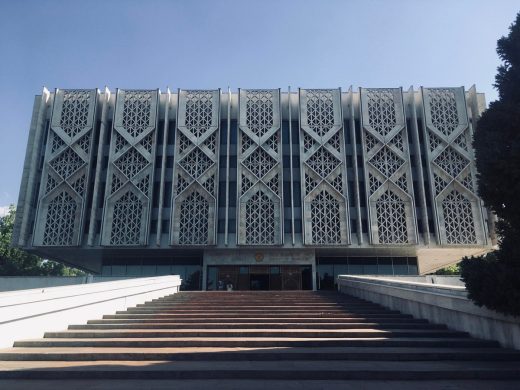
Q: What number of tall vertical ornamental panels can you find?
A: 7